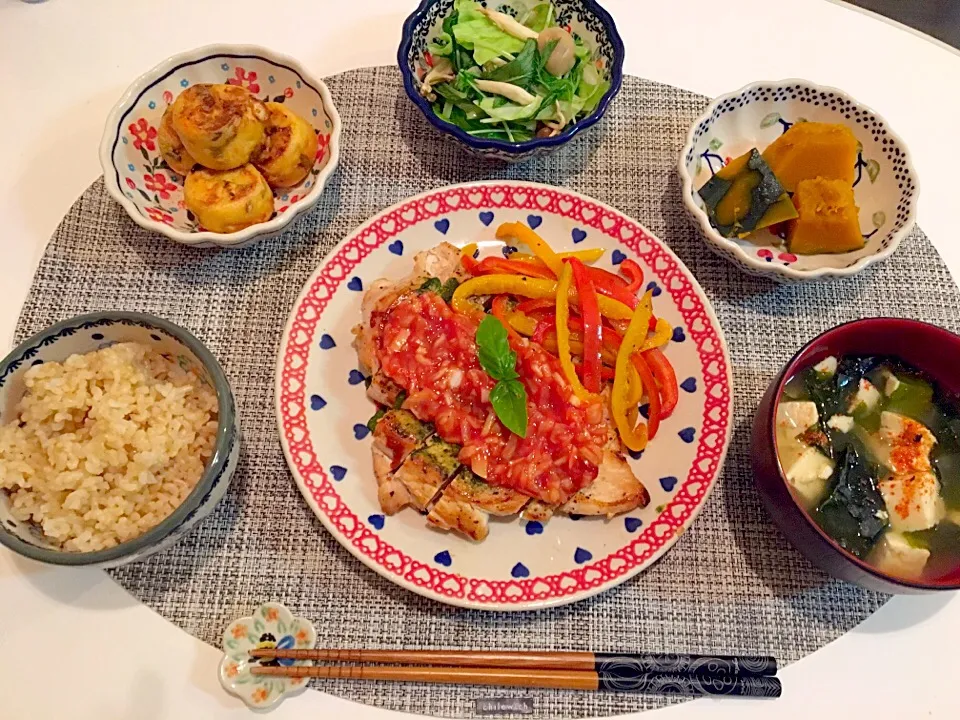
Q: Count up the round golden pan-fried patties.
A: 4